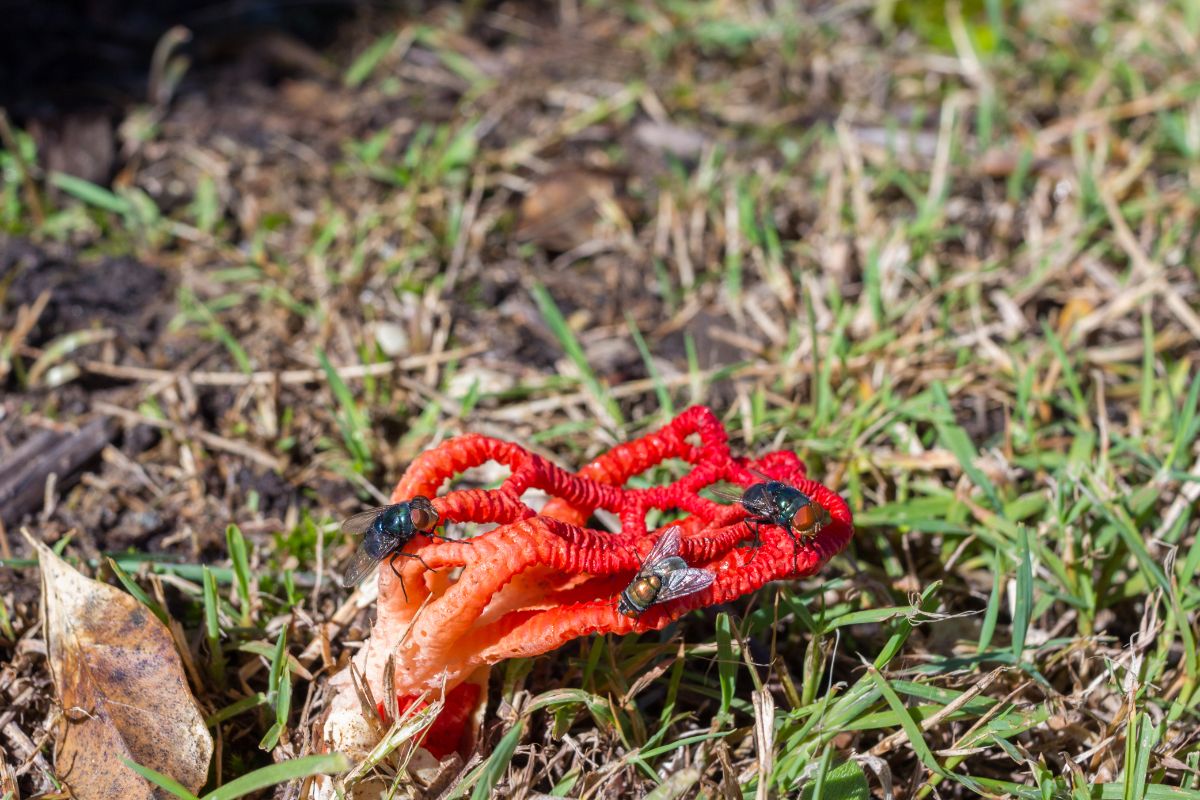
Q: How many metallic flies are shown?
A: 3